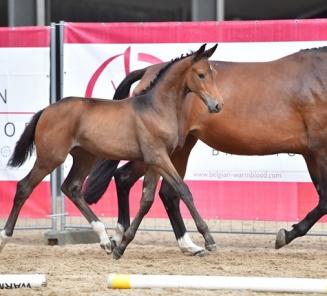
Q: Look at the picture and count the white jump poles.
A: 2